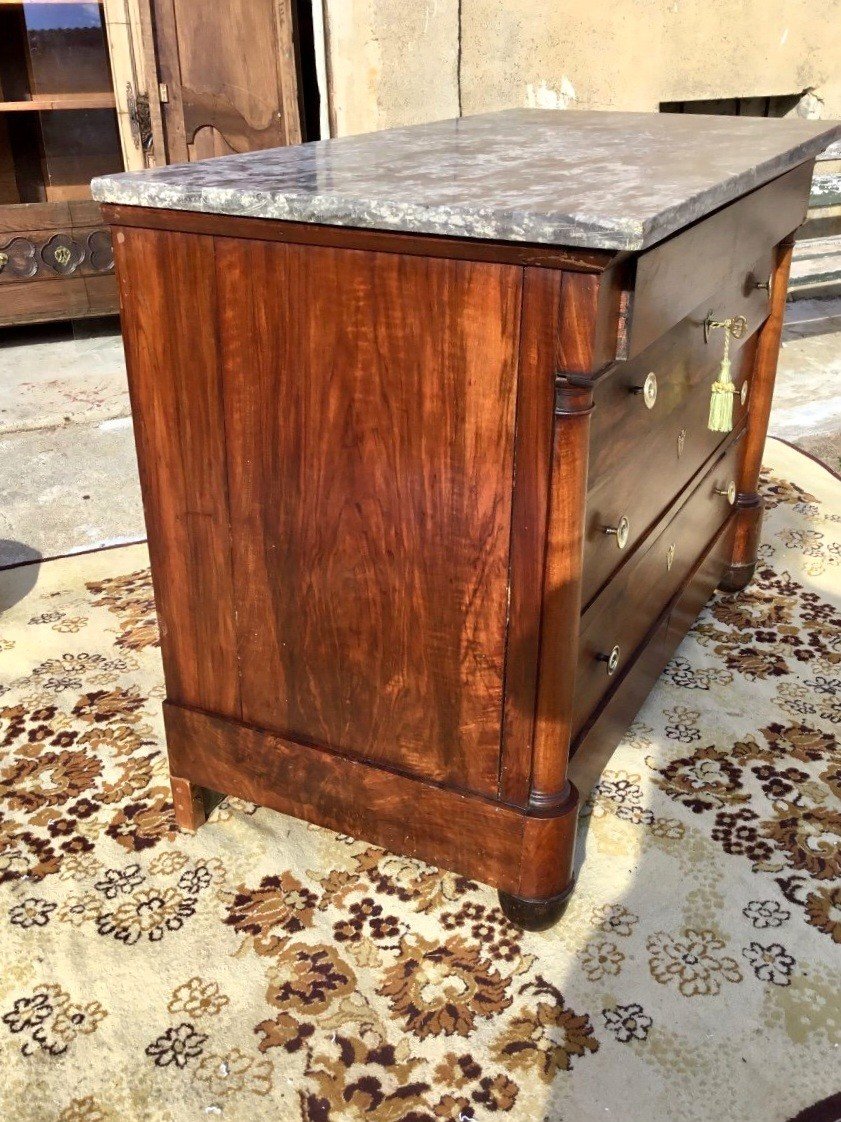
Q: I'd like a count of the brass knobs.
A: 6